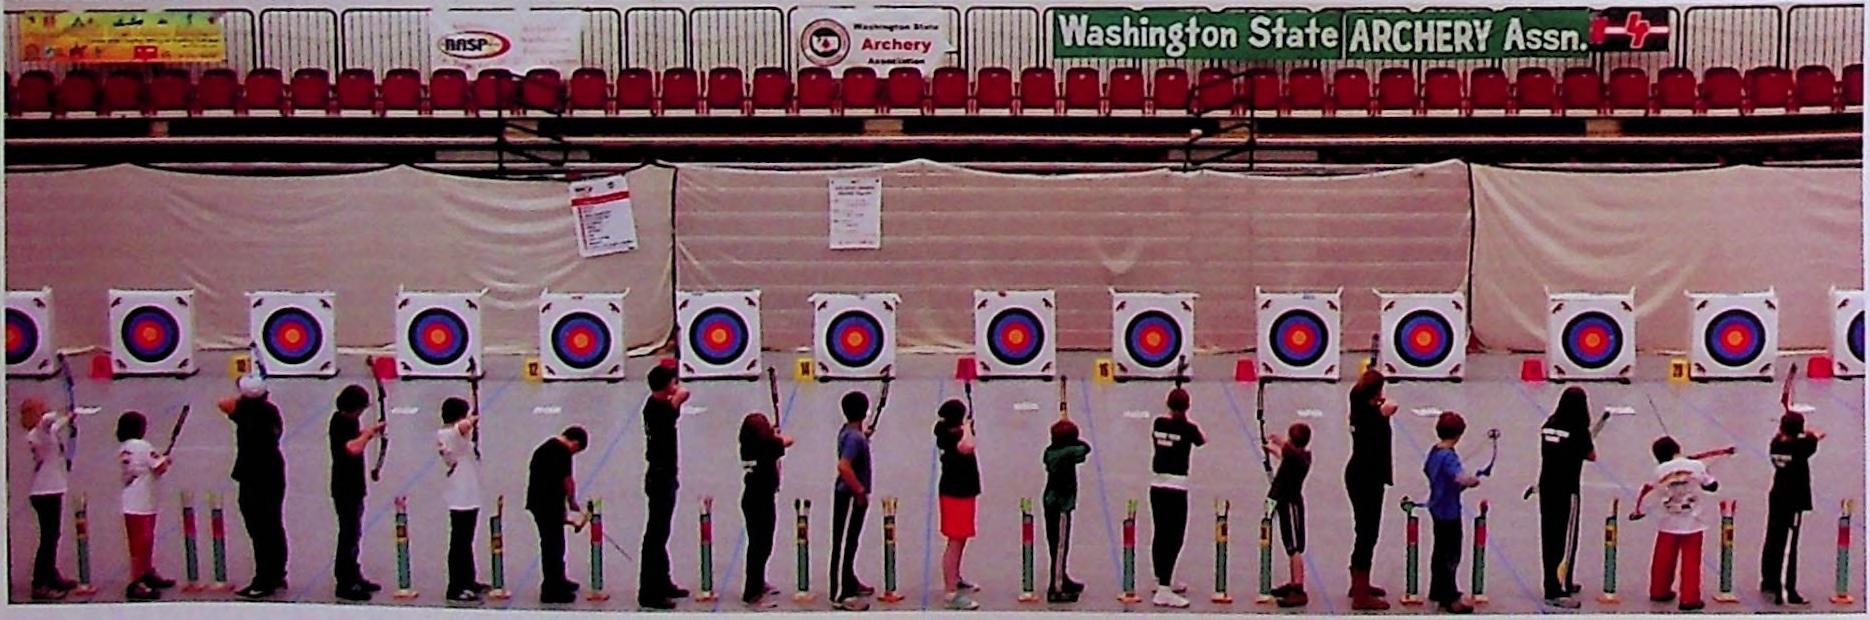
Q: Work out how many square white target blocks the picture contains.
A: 14